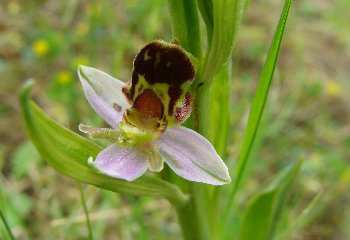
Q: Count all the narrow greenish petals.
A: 2